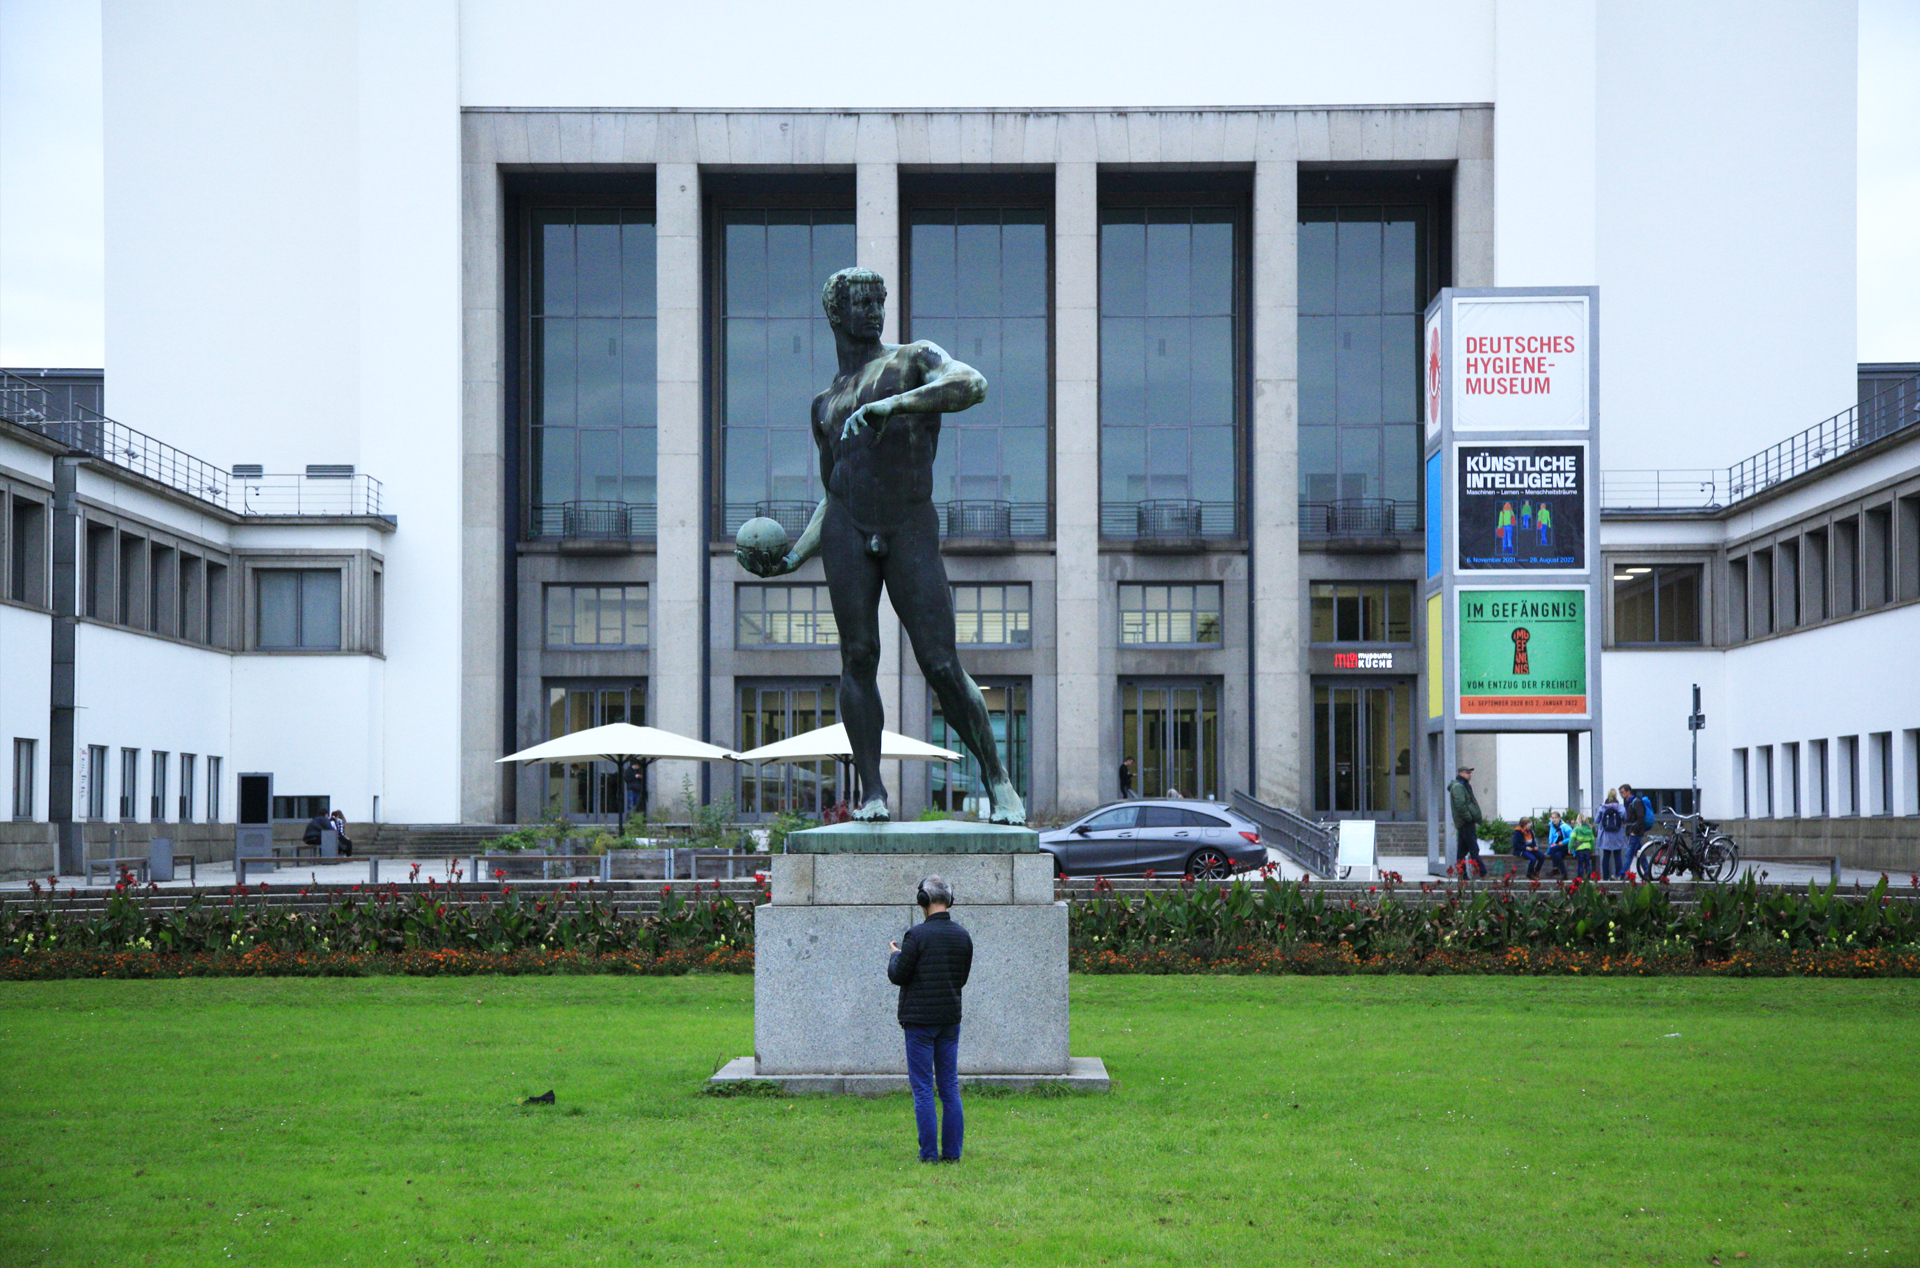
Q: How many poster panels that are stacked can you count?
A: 3